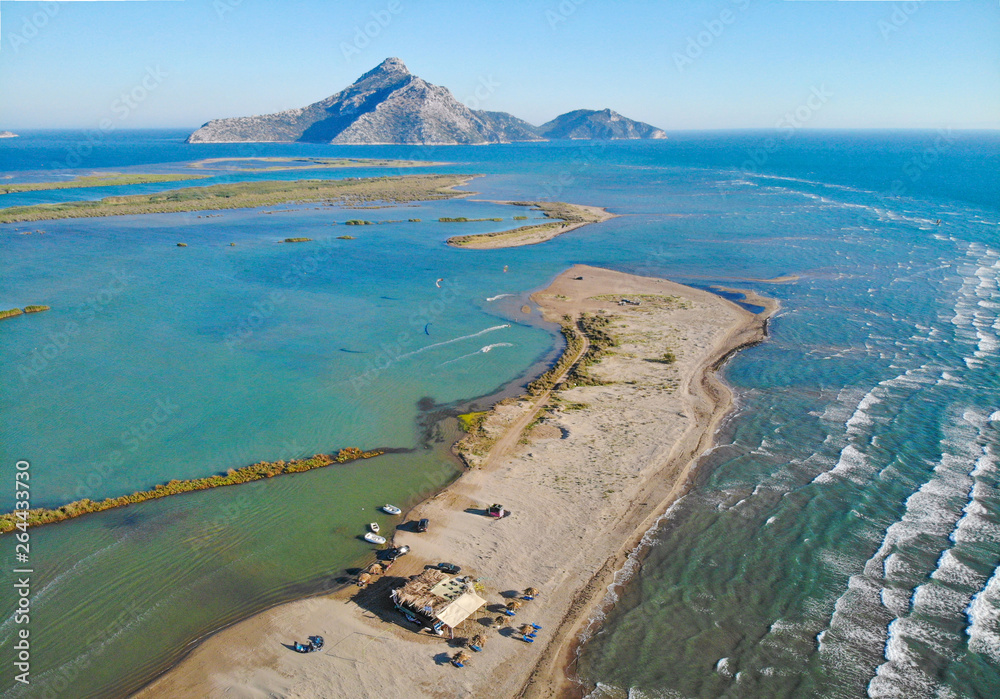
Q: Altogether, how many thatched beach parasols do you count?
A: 8